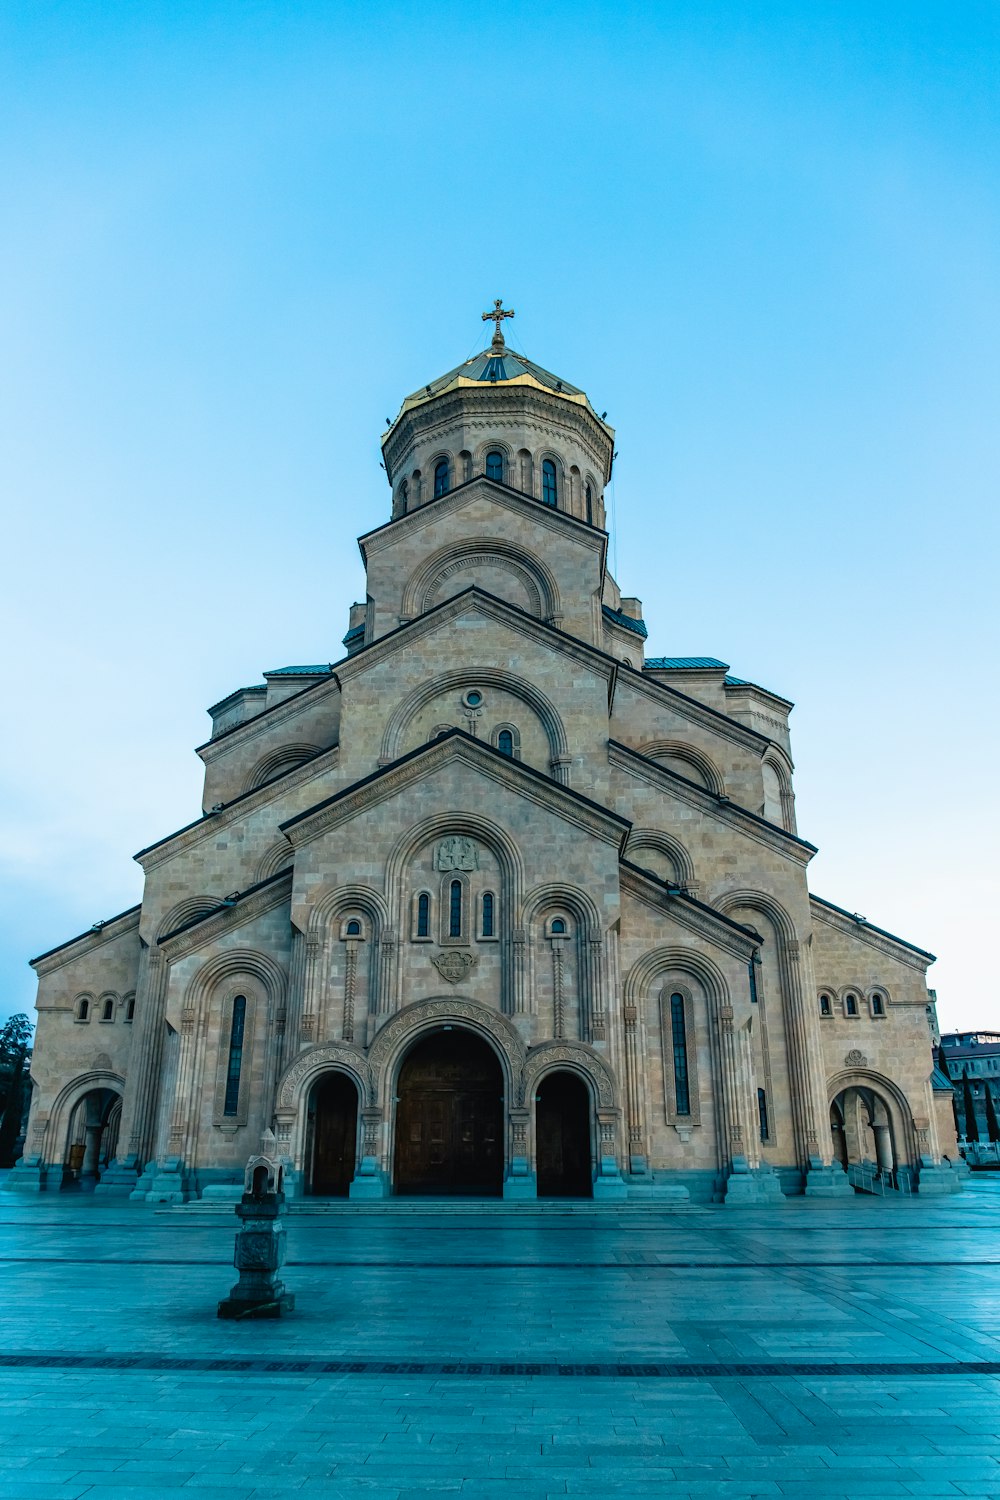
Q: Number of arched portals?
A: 5